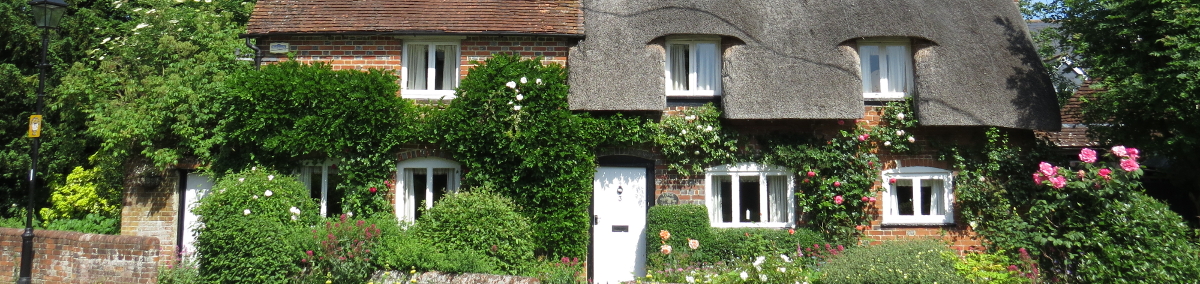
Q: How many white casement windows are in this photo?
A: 7